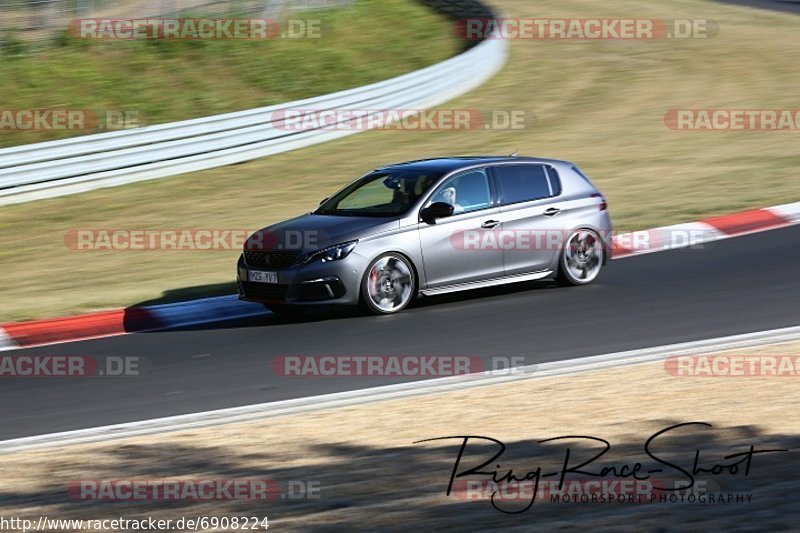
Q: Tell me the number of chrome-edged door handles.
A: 2